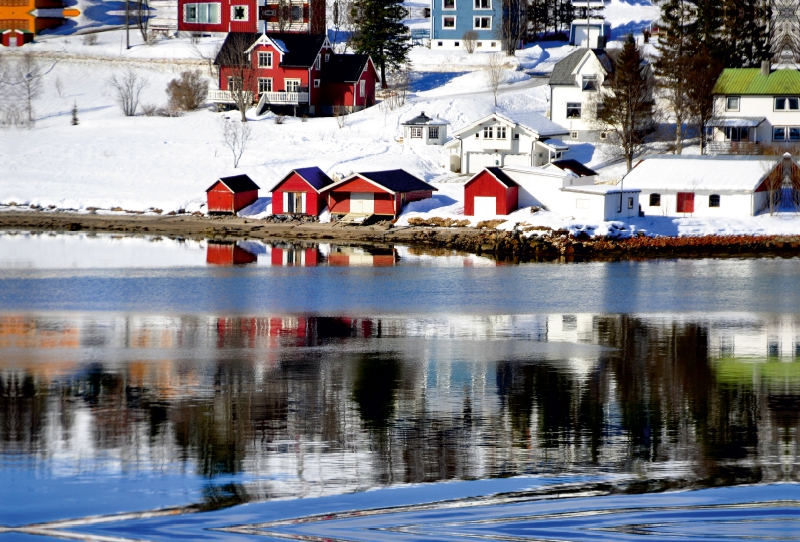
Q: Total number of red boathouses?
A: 4